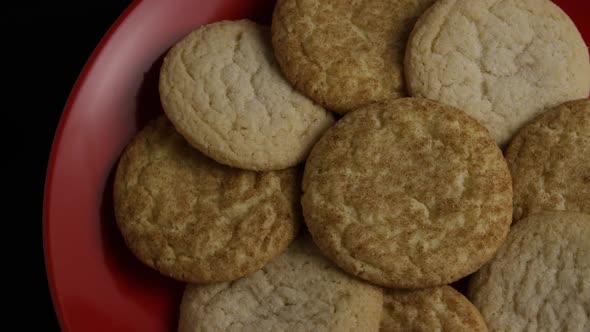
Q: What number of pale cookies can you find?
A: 4